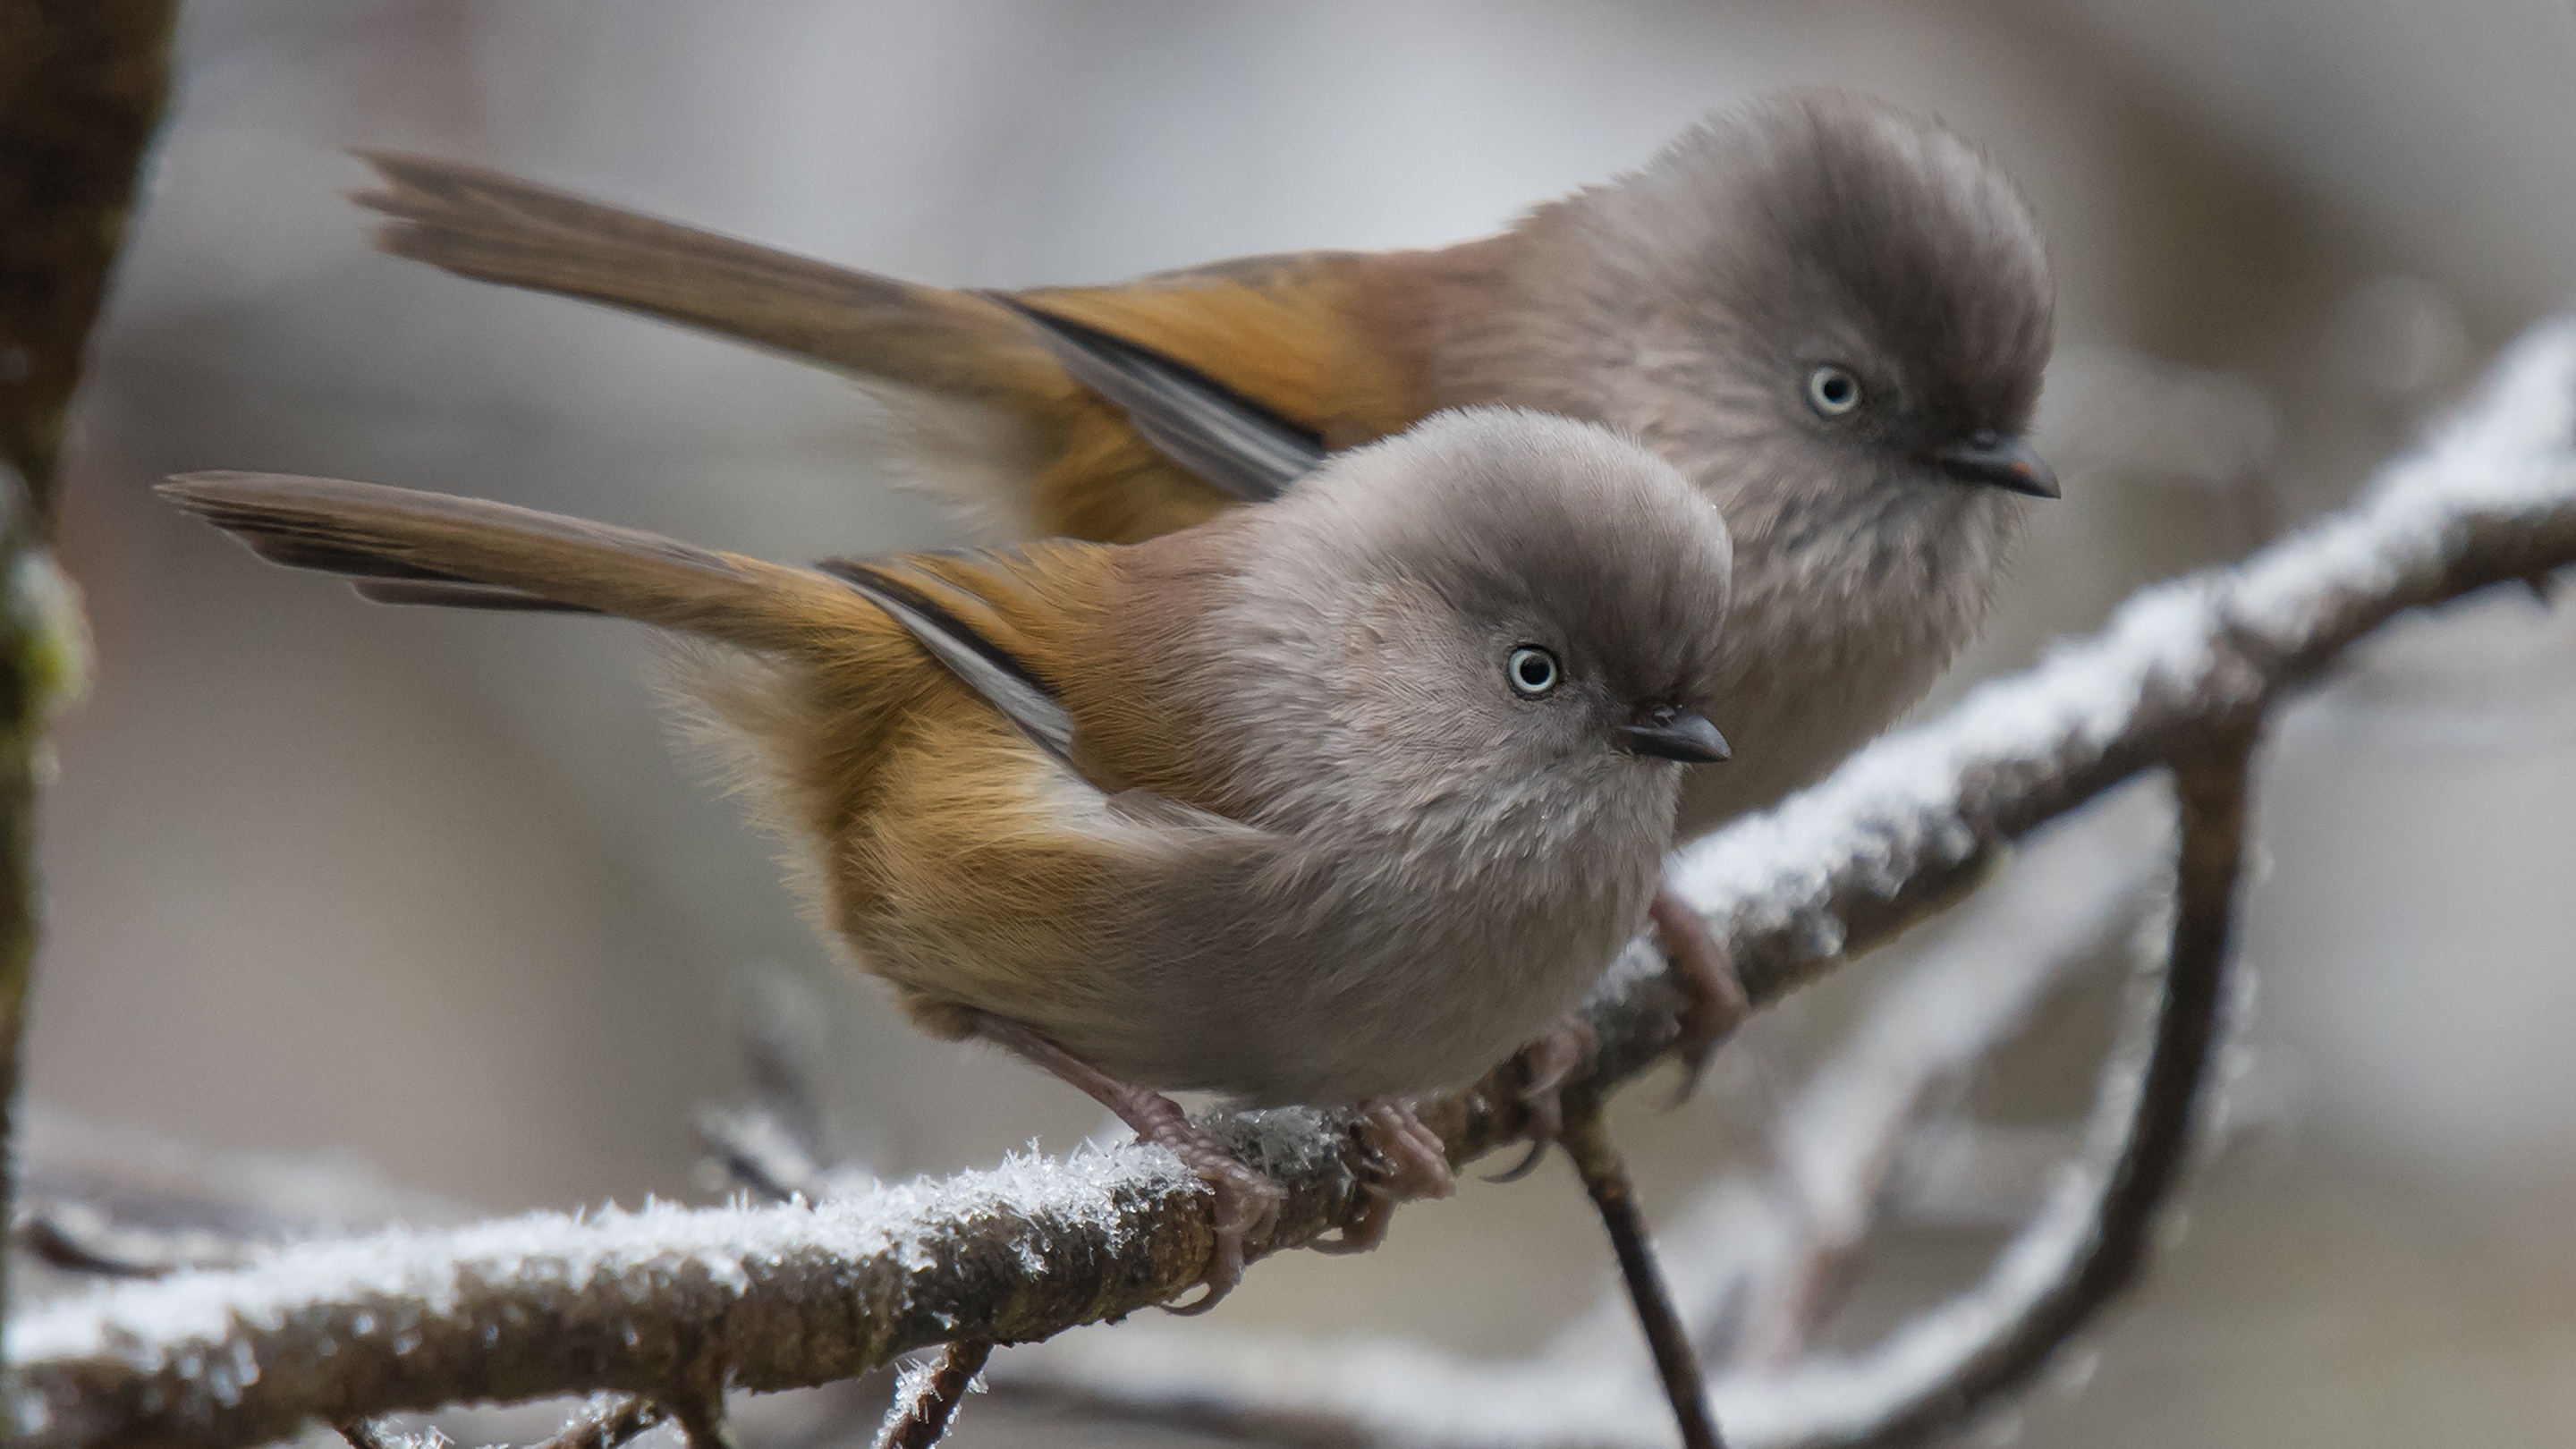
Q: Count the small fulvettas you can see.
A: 2